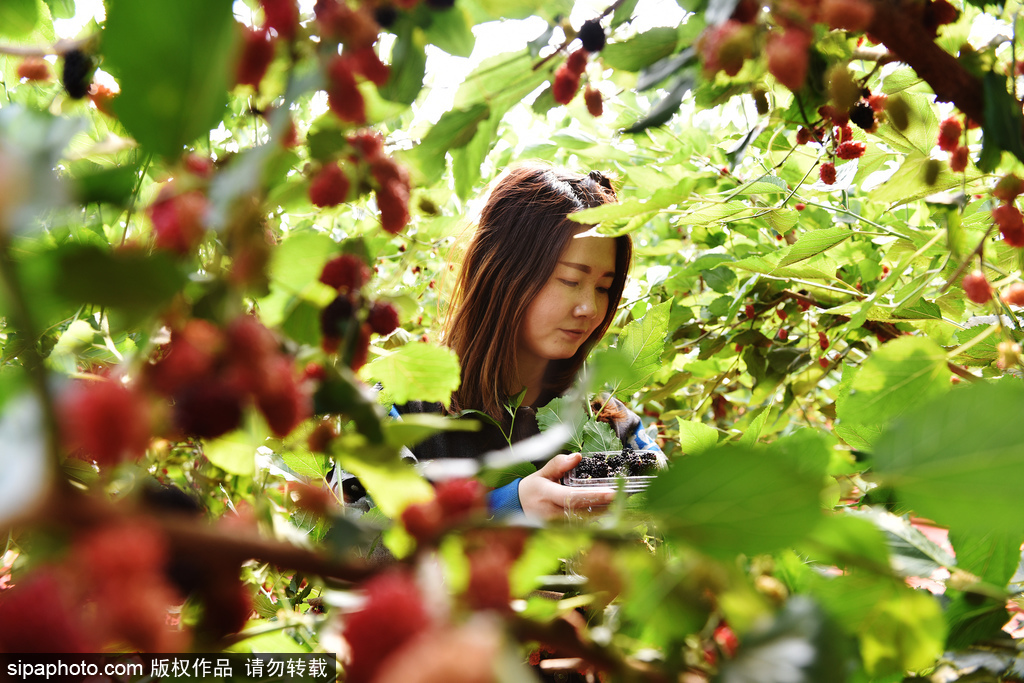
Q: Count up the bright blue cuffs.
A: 1